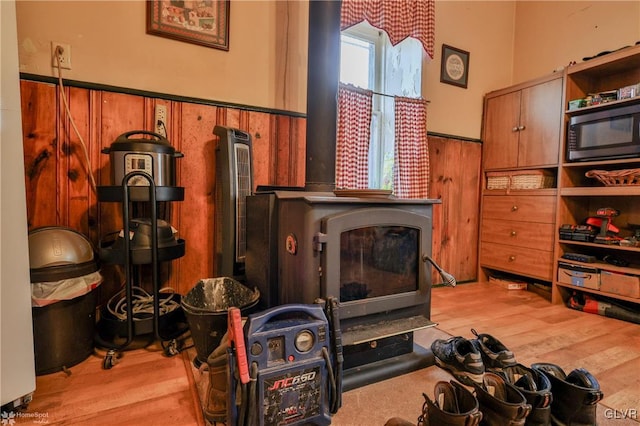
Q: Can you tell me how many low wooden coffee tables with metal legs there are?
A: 0